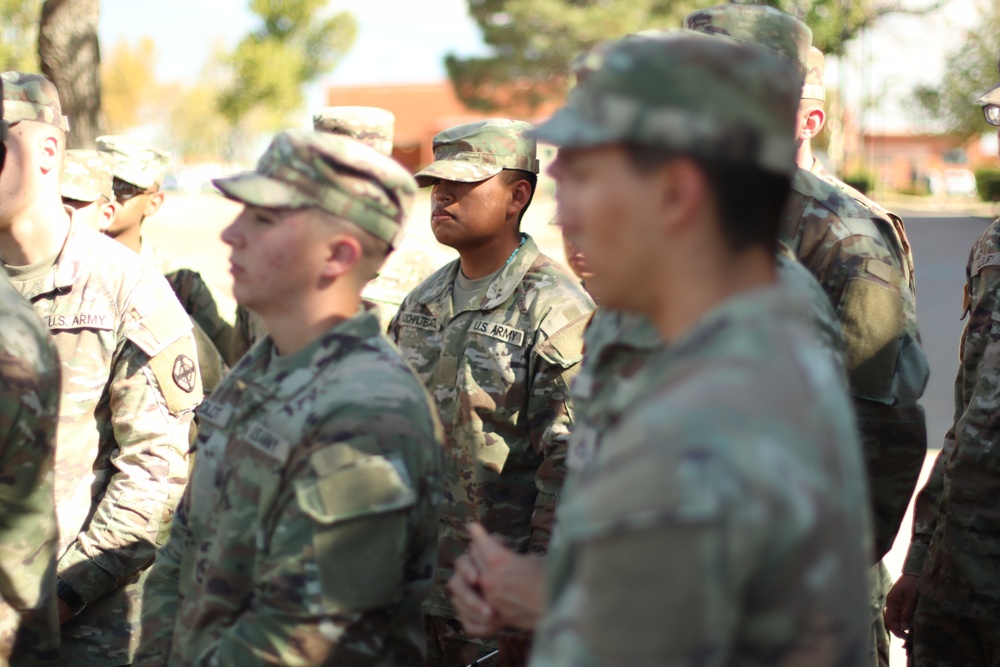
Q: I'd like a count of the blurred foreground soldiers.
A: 2